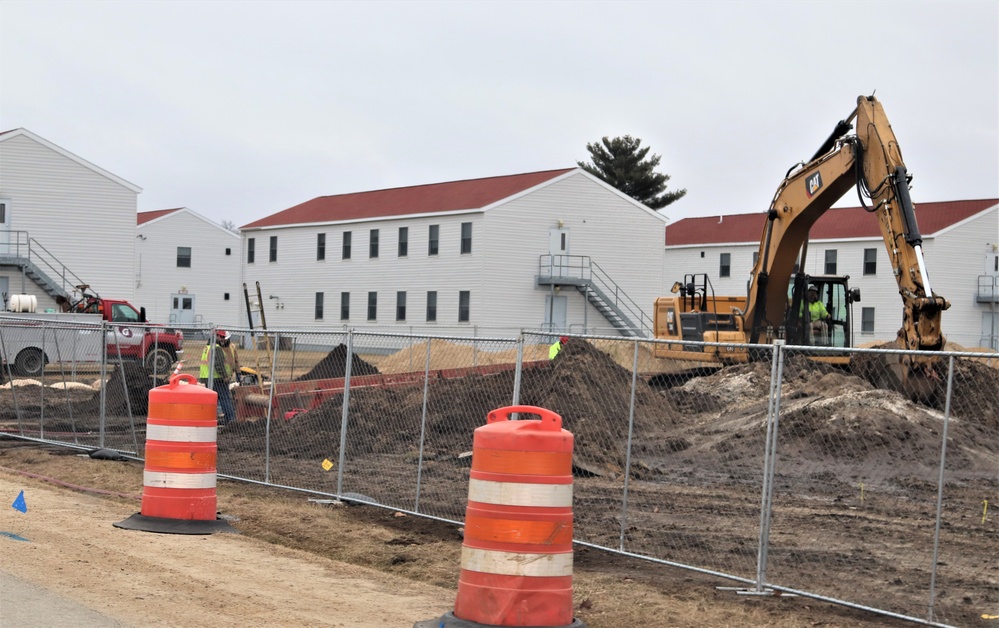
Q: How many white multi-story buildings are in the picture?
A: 4